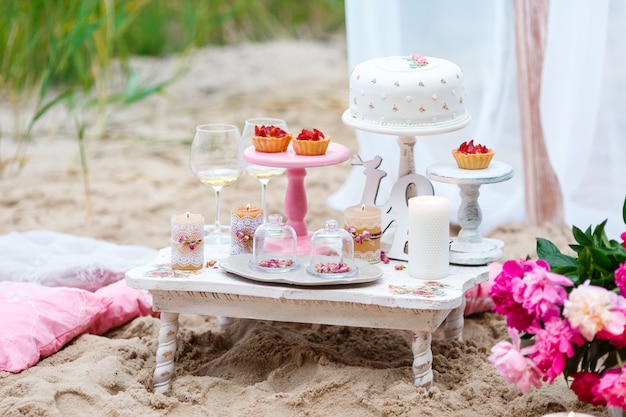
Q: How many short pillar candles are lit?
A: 3